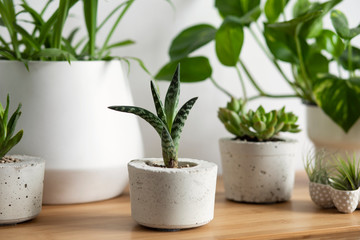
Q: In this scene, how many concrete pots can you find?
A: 3